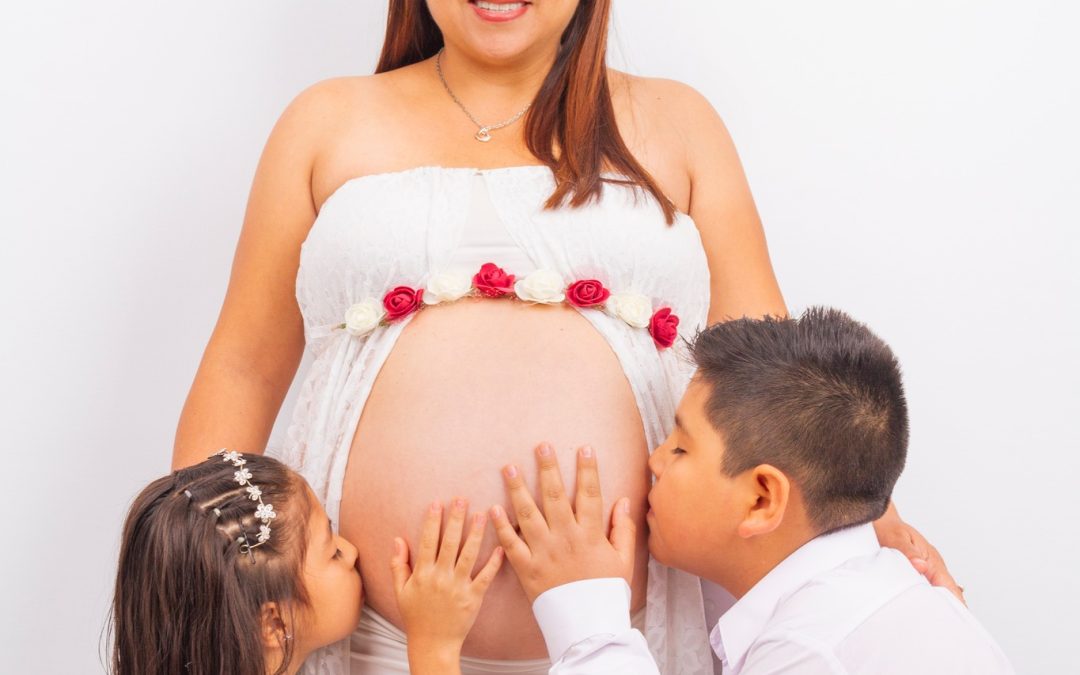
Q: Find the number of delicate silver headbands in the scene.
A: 1